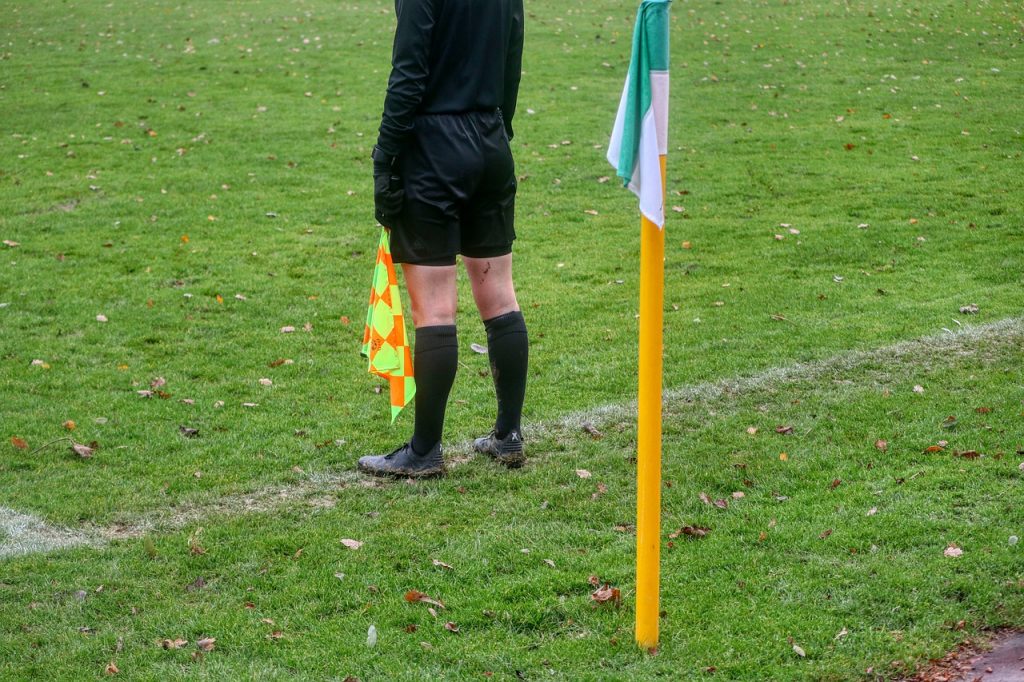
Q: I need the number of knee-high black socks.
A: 2